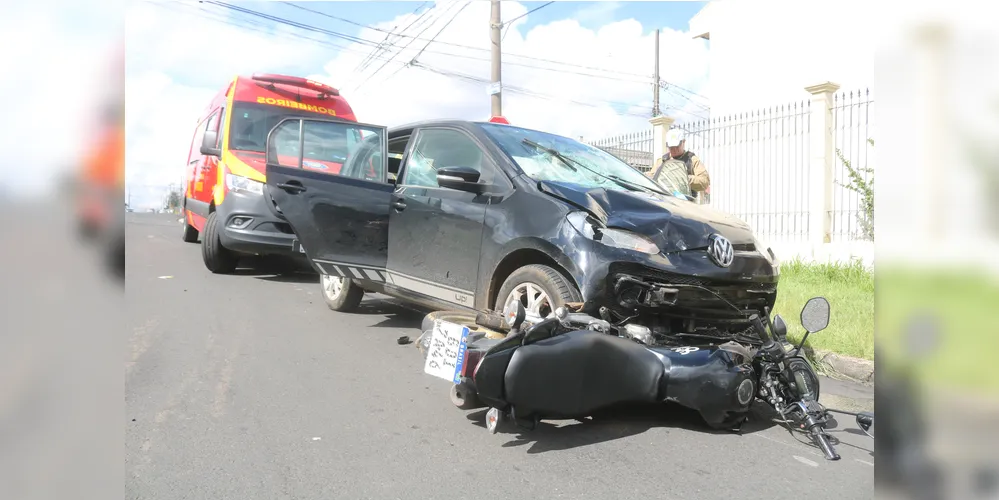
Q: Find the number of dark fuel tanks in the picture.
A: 1